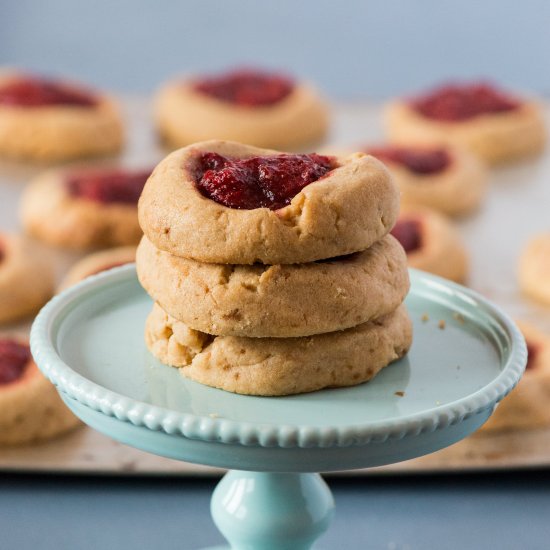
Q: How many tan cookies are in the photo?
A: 14